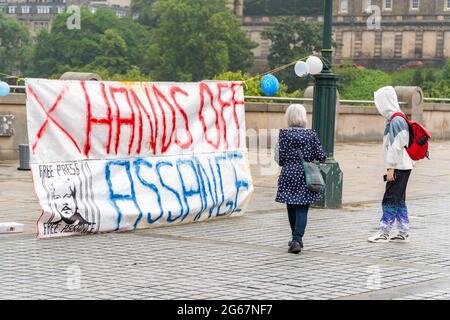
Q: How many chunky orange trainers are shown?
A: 0